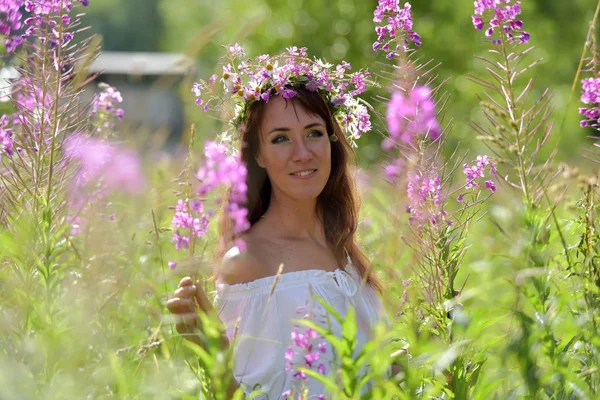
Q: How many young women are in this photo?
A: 1